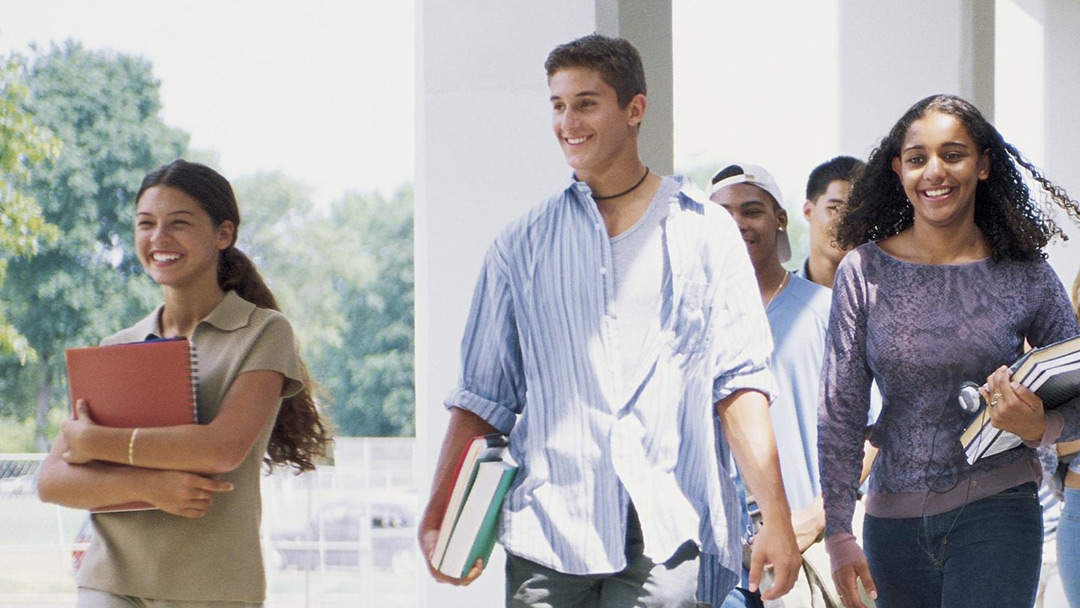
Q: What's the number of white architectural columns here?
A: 3